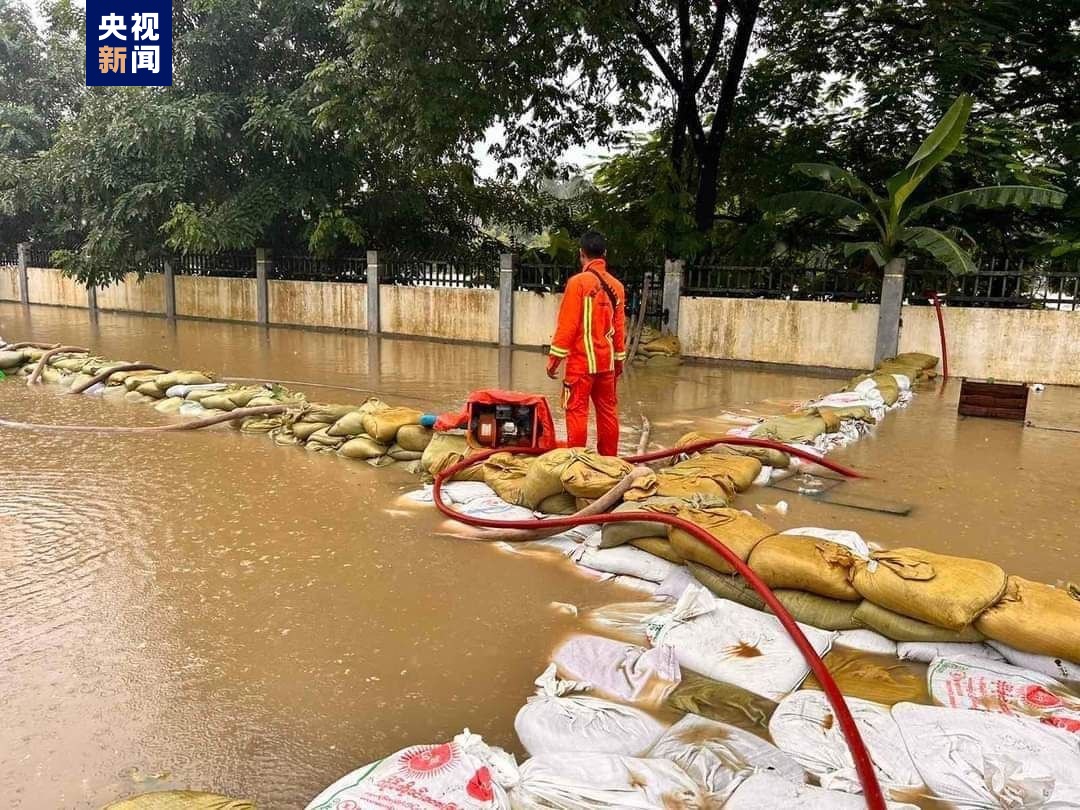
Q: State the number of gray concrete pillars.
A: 8